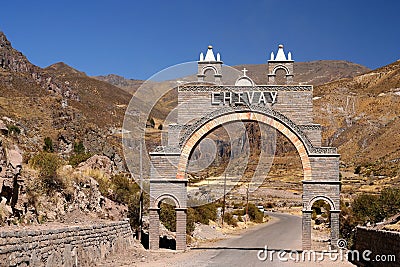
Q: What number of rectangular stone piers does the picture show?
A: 4